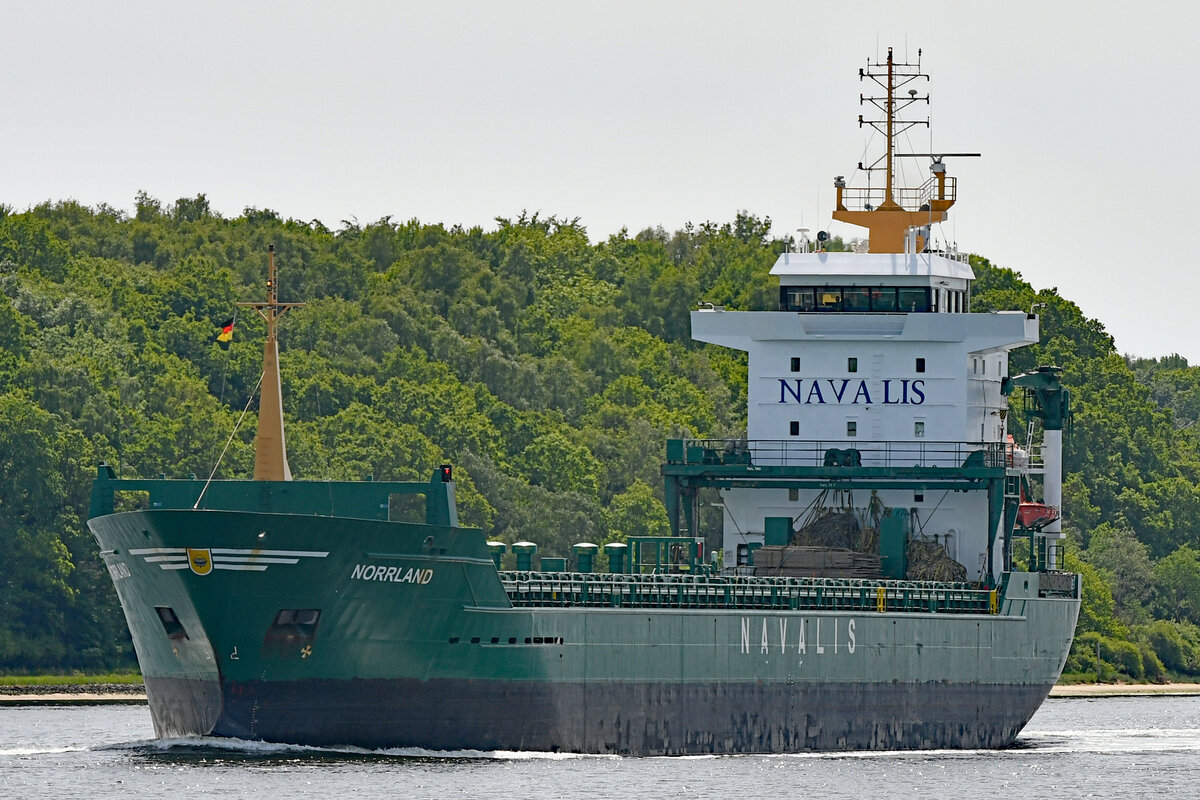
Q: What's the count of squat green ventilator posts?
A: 4